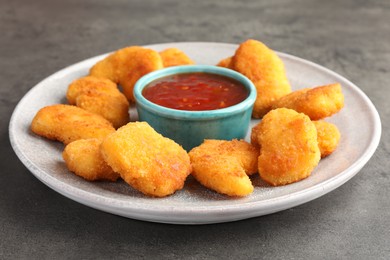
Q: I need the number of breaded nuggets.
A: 12